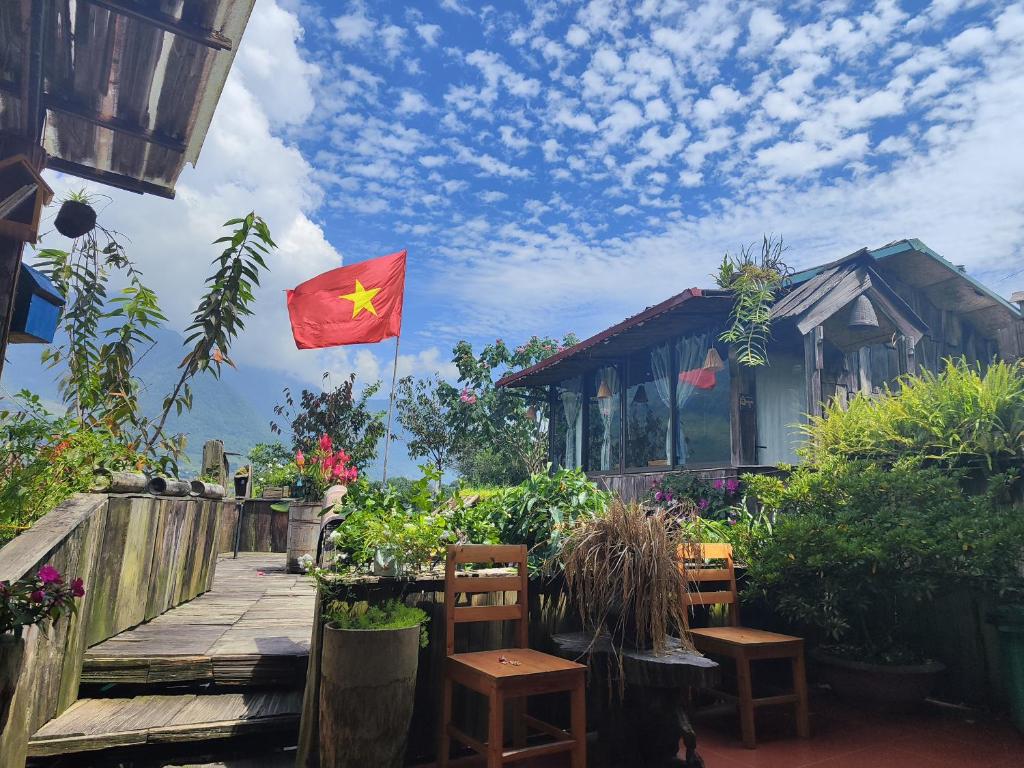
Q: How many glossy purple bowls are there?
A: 0